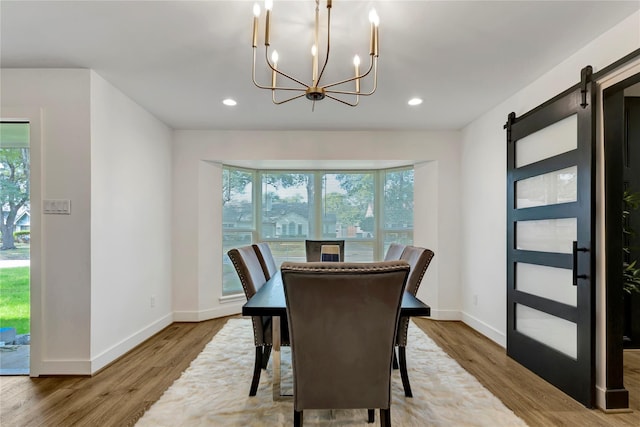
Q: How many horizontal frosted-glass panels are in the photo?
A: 5